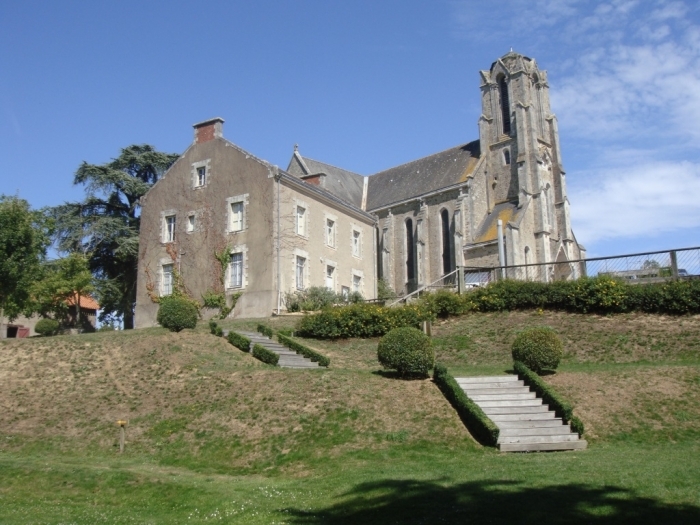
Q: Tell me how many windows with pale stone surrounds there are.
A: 12